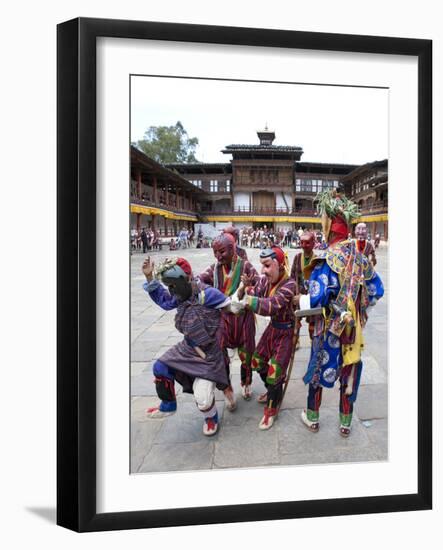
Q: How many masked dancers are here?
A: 7